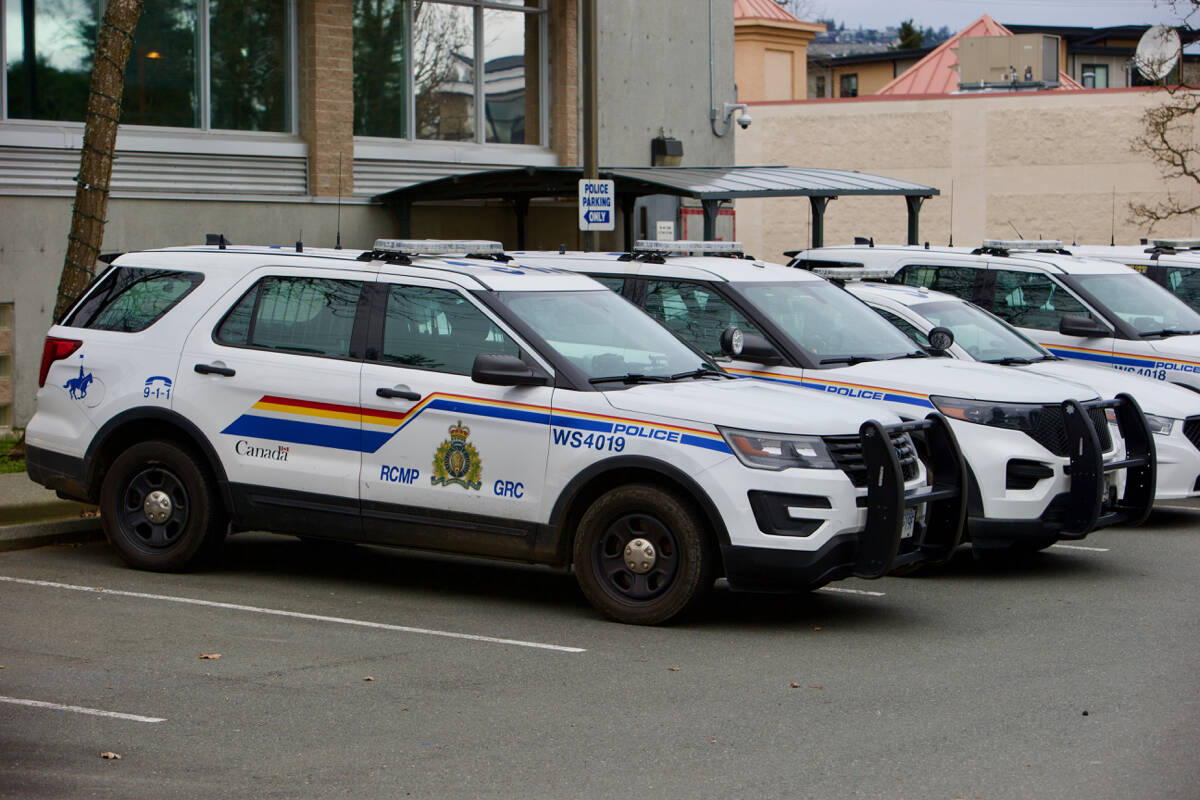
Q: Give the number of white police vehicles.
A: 5